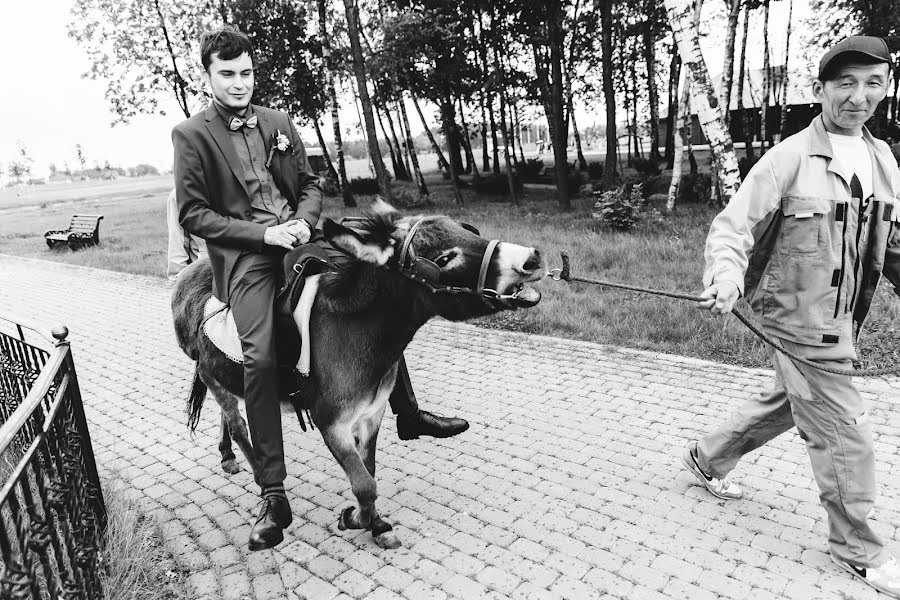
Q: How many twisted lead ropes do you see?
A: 1